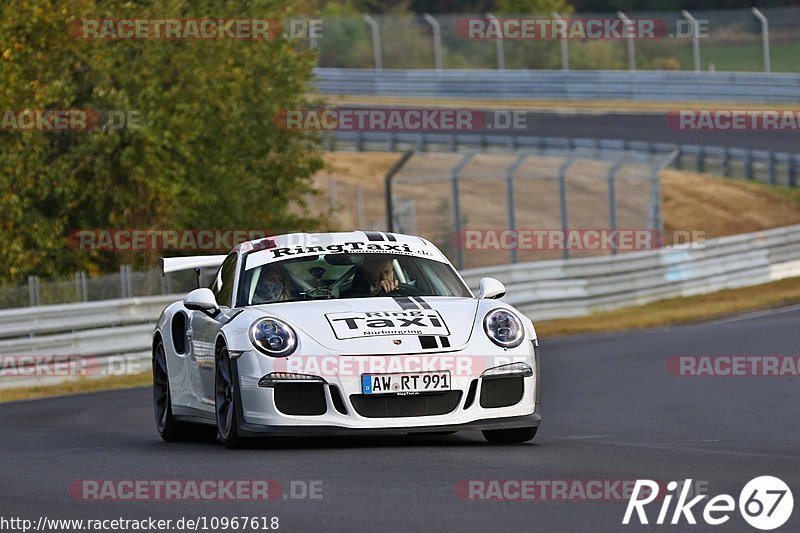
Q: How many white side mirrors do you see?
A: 2